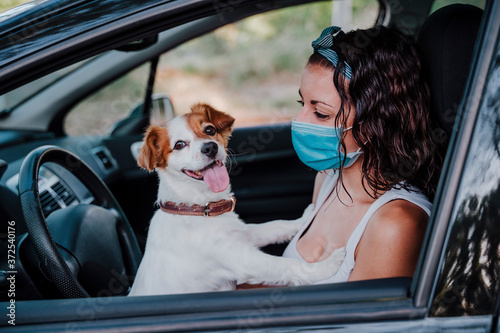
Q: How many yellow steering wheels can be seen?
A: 0